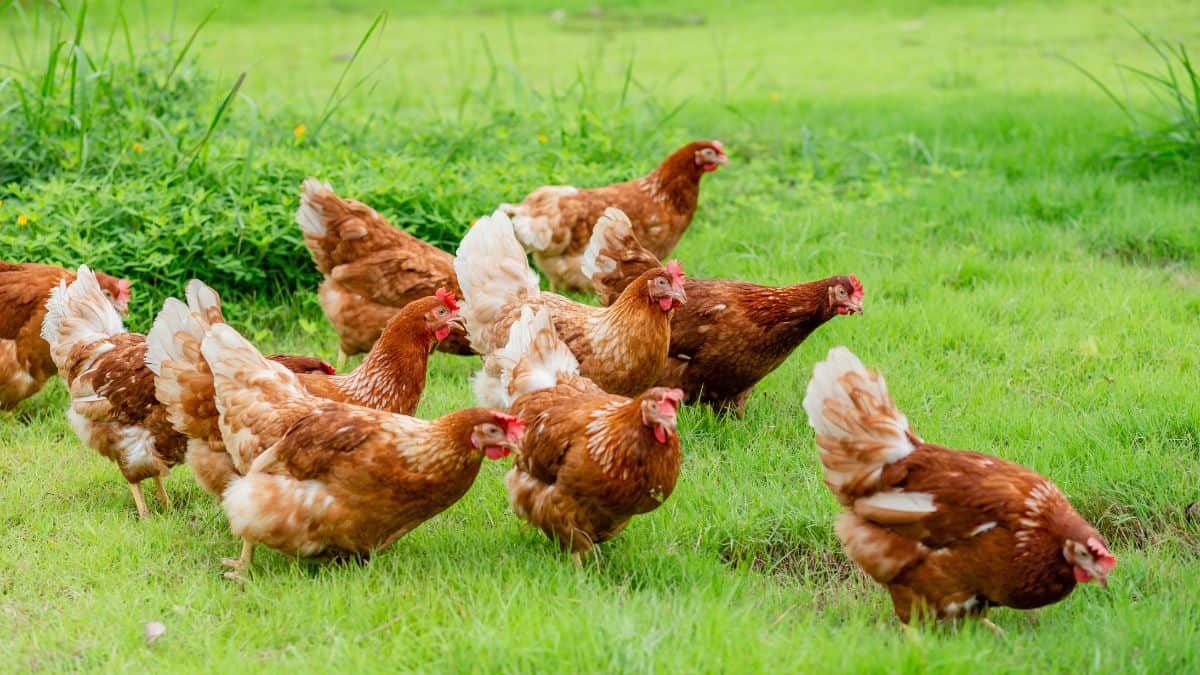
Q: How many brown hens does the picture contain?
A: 10